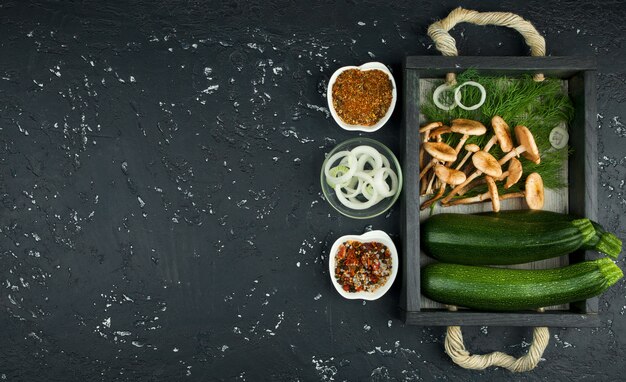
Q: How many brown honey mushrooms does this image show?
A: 12